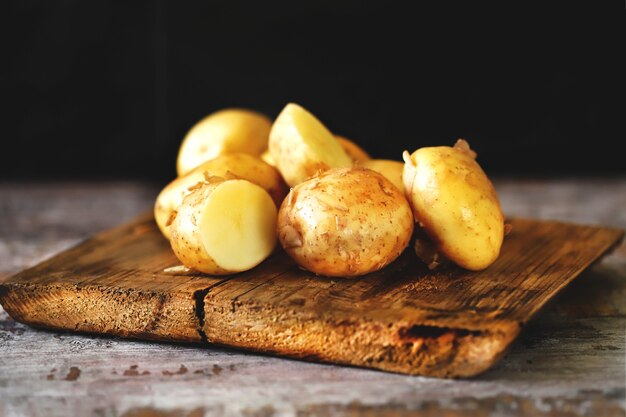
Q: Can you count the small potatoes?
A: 8